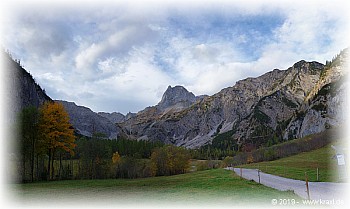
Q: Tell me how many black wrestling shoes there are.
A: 0